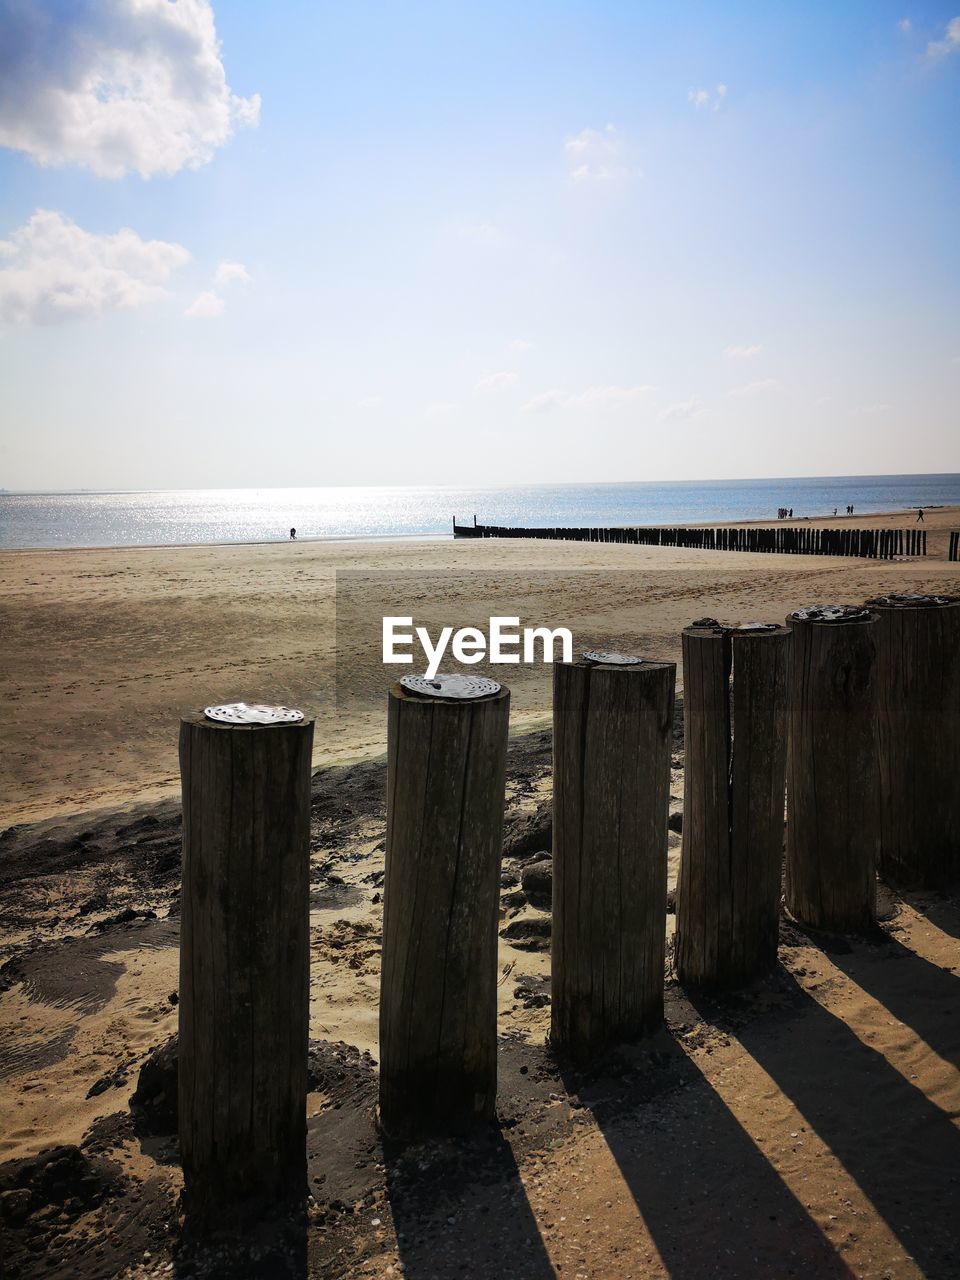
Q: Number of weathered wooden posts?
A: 6